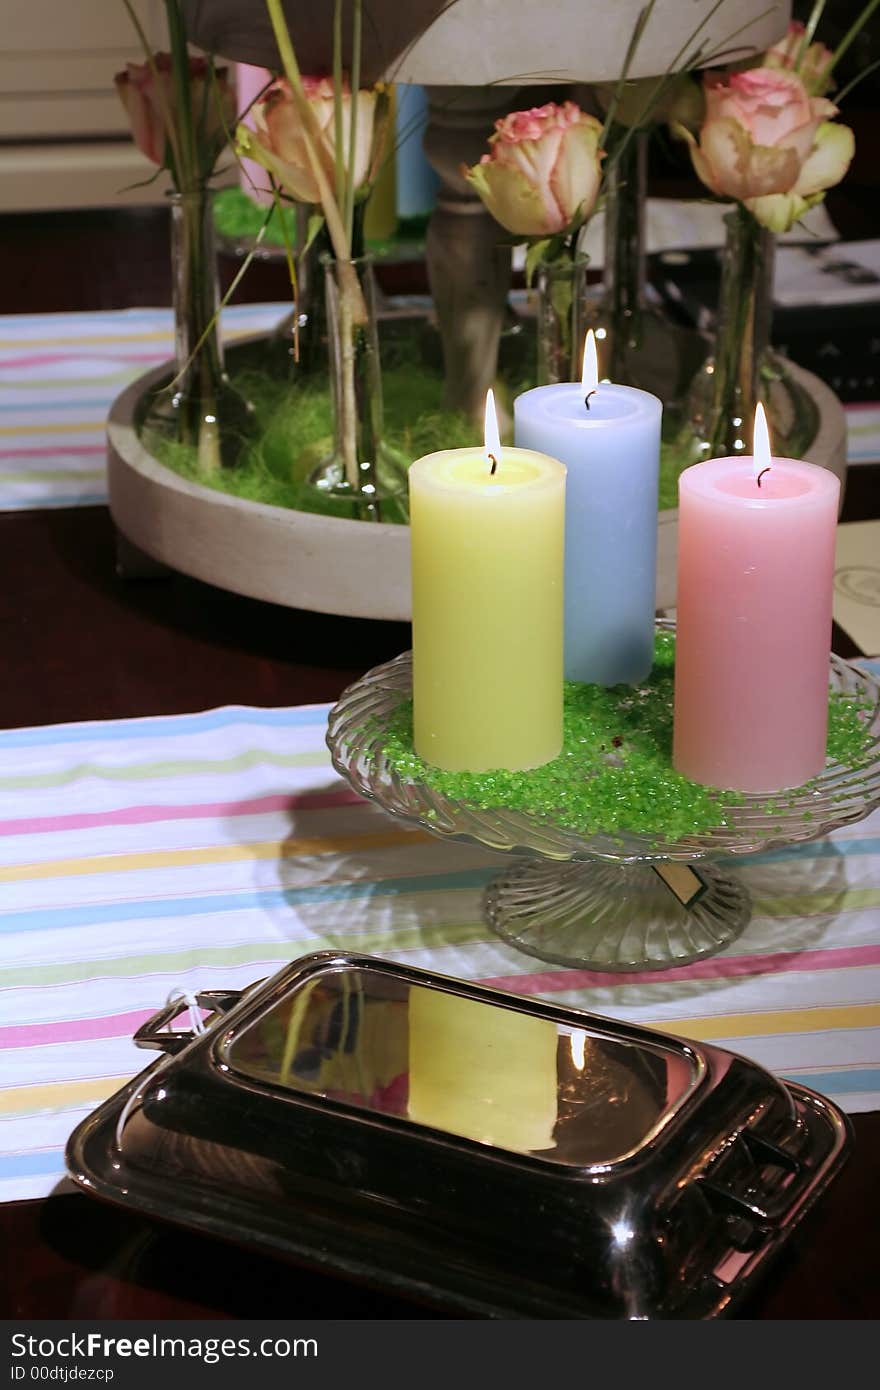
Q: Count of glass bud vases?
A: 6